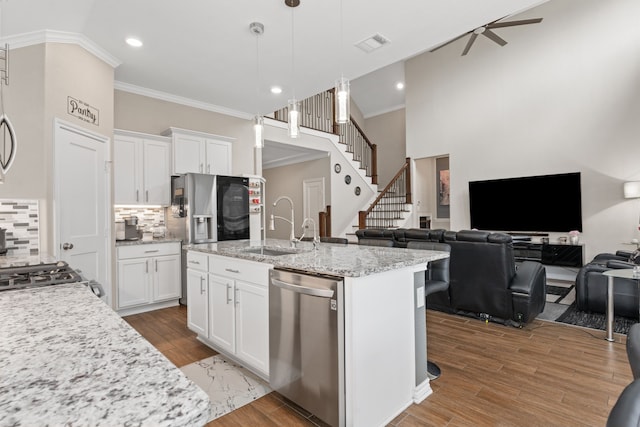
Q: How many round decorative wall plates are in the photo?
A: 3